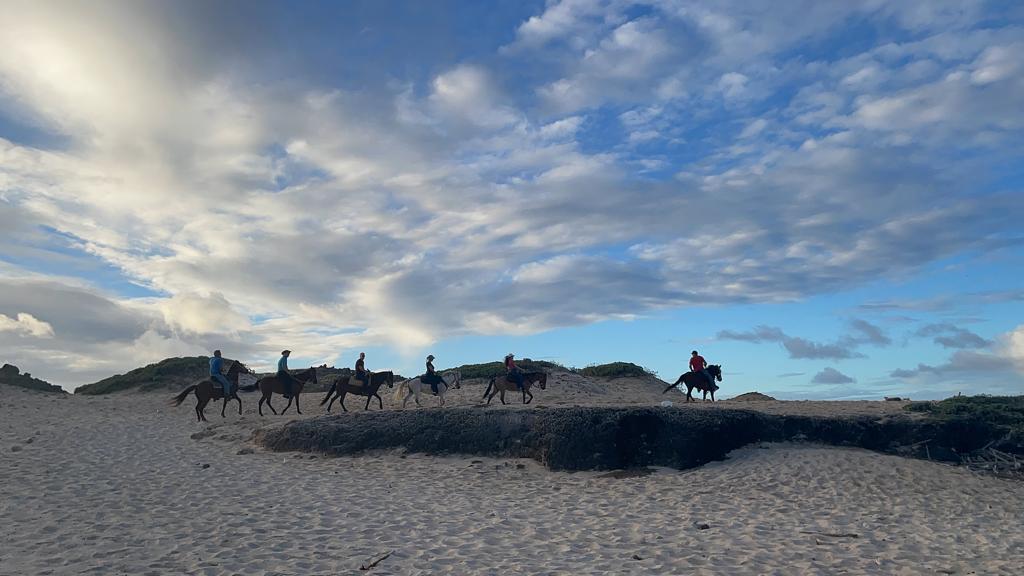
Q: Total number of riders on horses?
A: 6